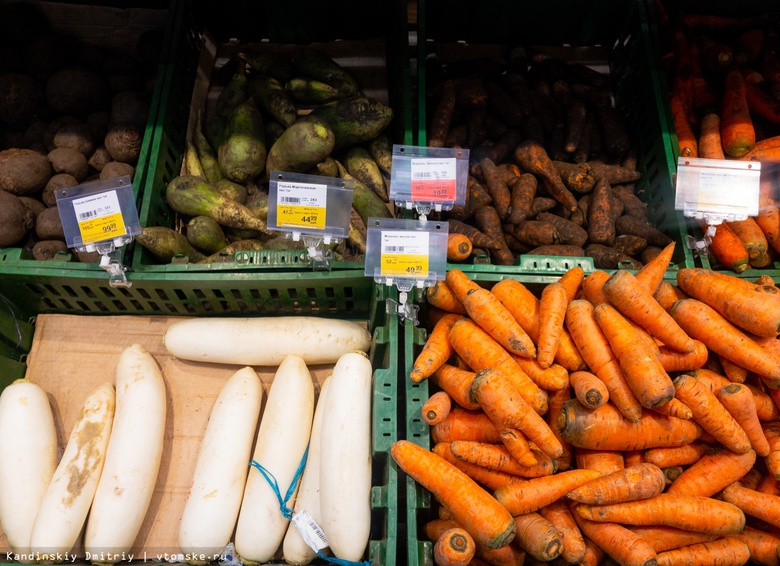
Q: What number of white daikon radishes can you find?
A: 8